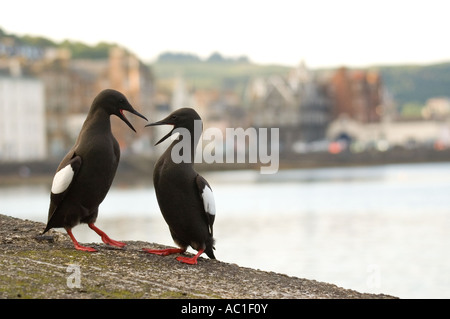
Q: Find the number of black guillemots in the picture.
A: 2